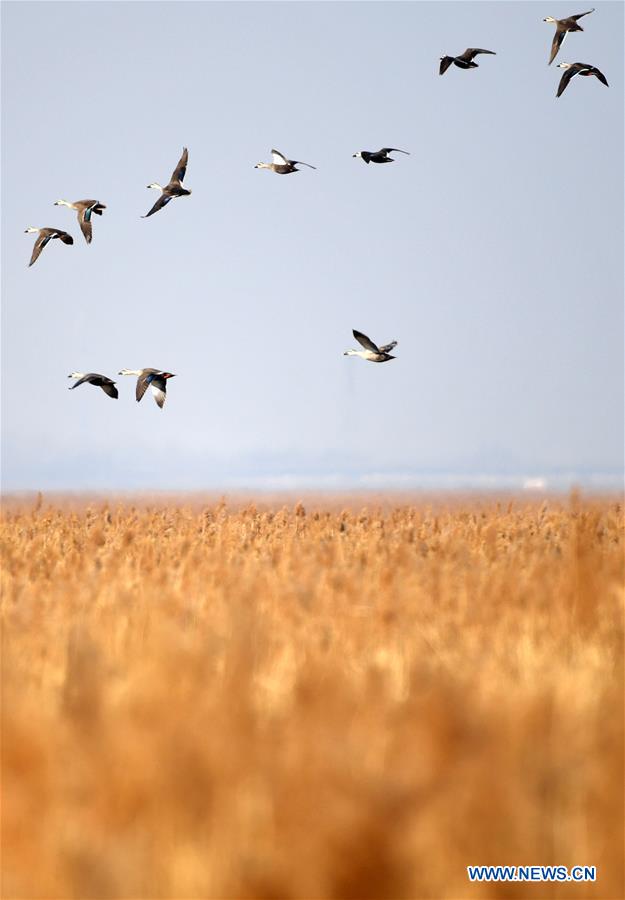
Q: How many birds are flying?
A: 11